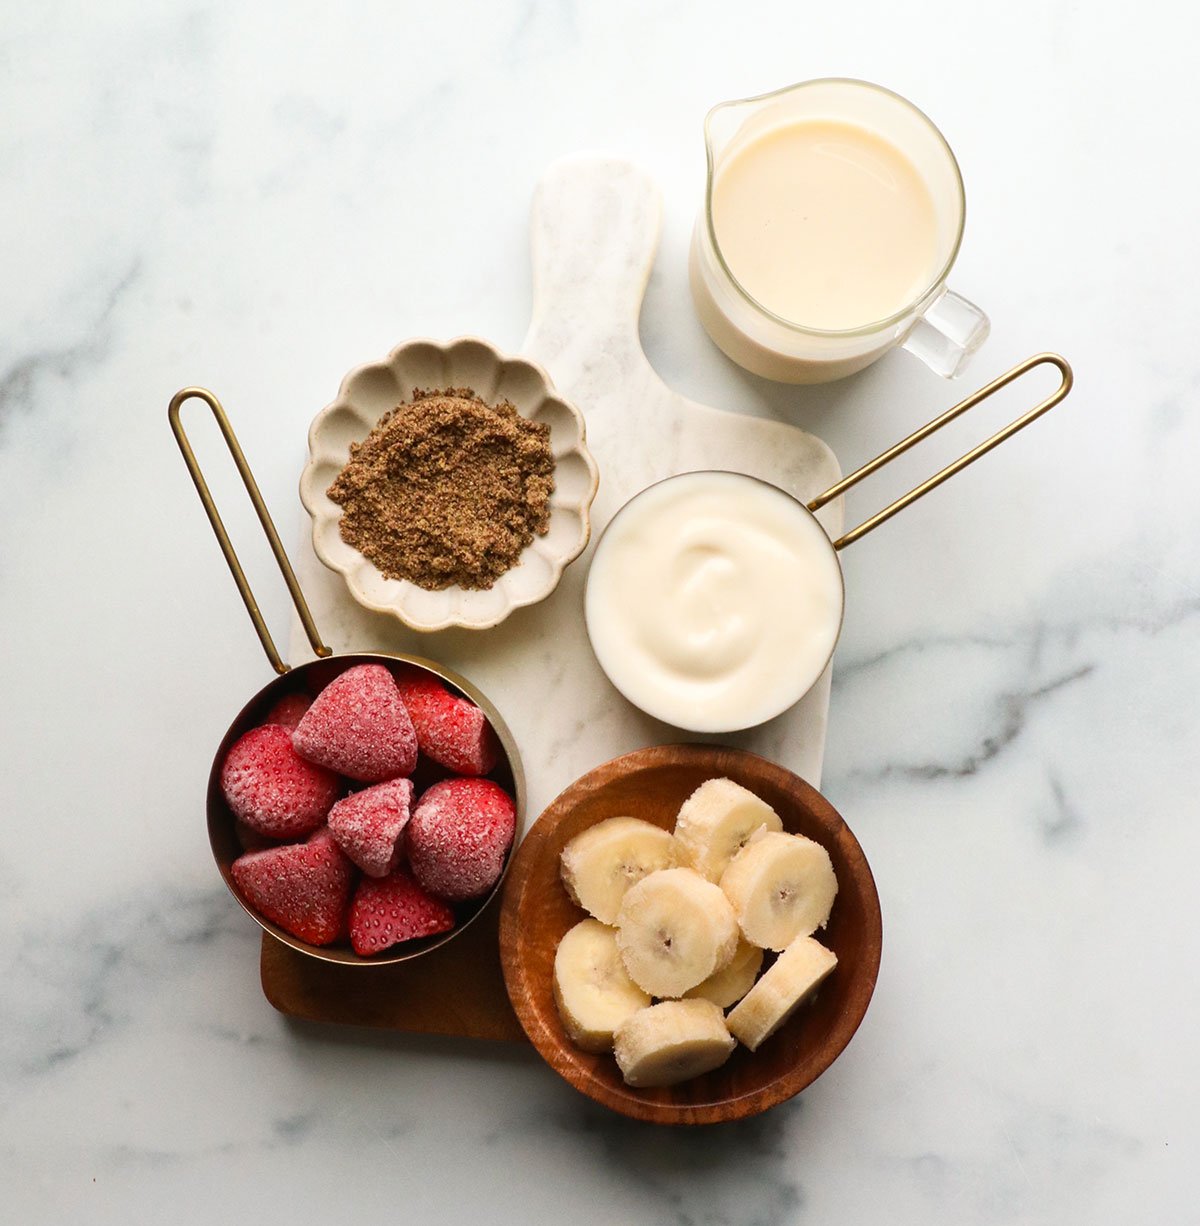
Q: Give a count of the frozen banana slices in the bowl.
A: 8